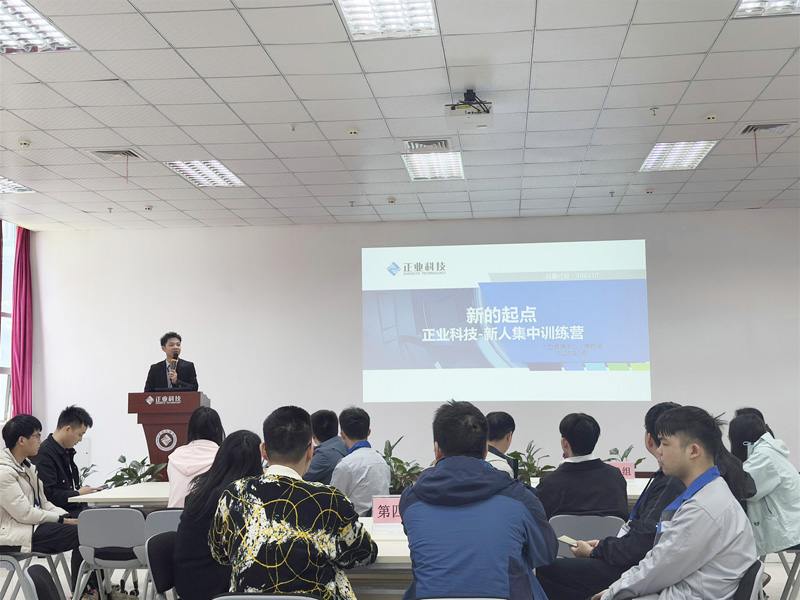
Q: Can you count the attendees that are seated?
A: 15